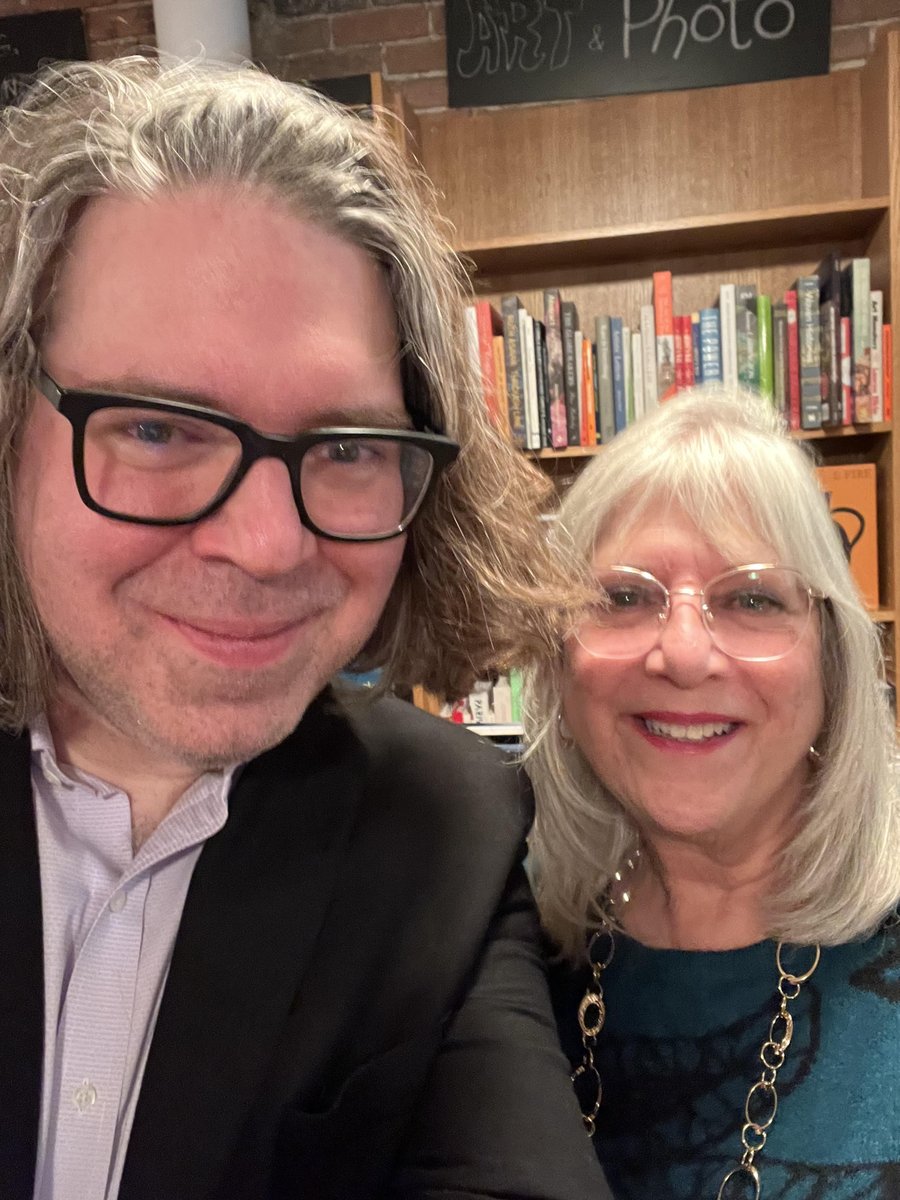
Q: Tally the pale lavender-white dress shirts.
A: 1